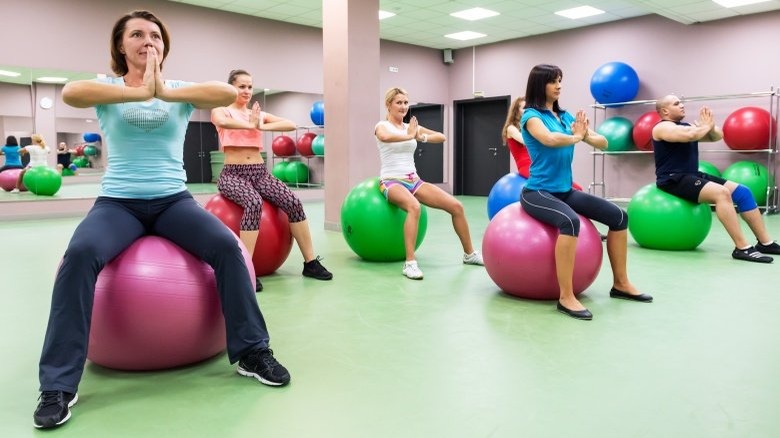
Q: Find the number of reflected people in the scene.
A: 3